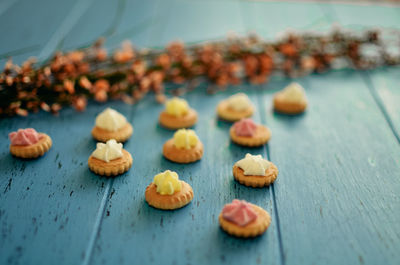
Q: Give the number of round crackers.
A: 11